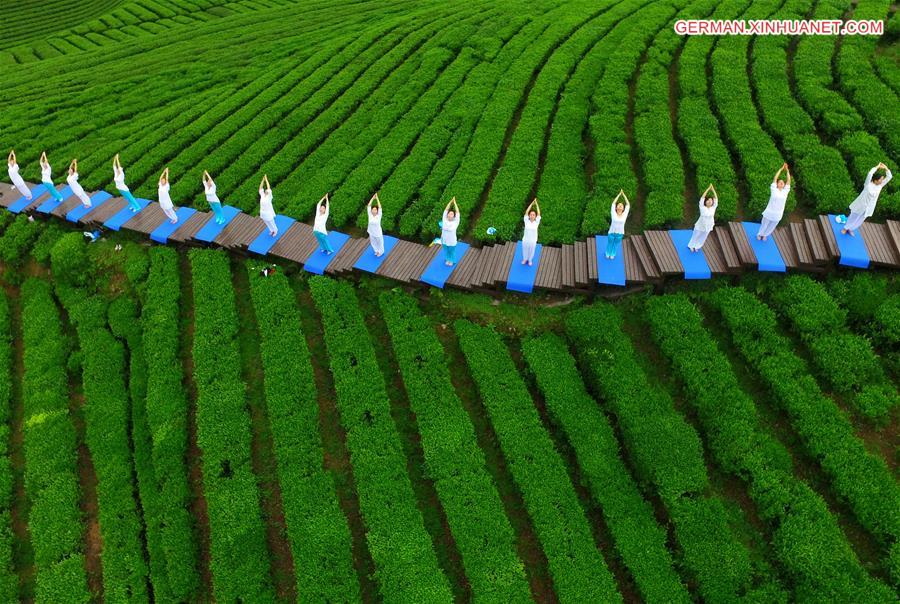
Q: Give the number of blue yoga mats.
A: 15